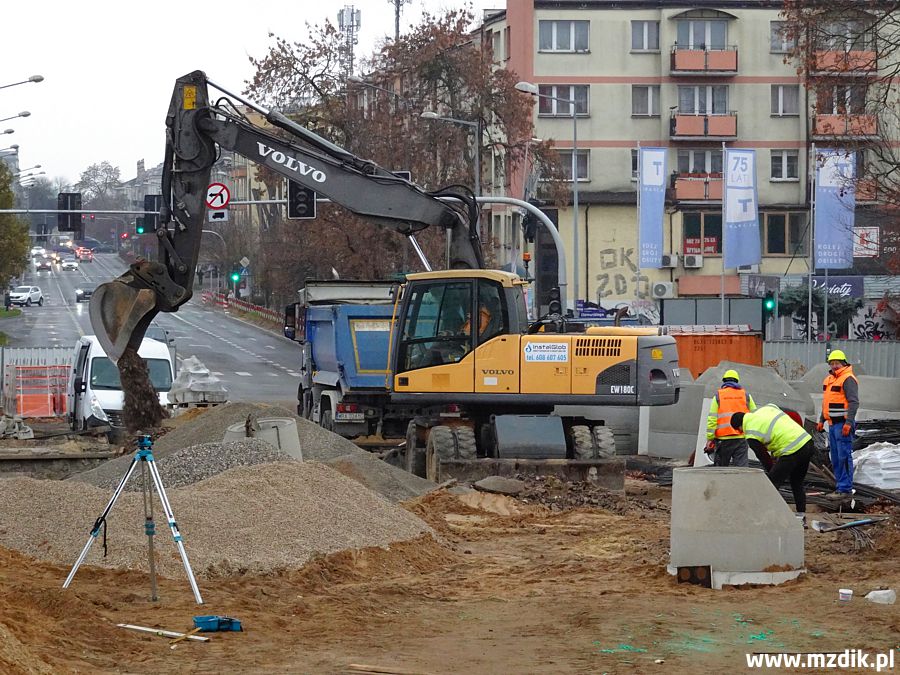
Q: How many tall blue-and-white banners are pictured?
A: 3